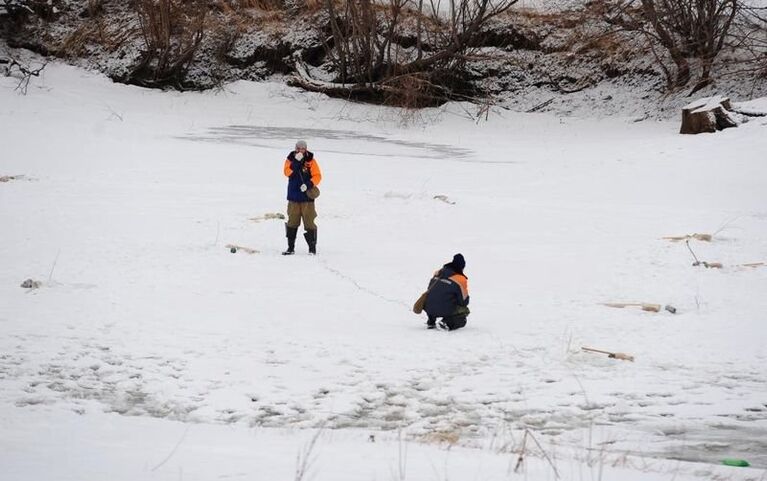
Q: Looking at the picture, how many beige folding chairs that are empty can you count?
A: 0